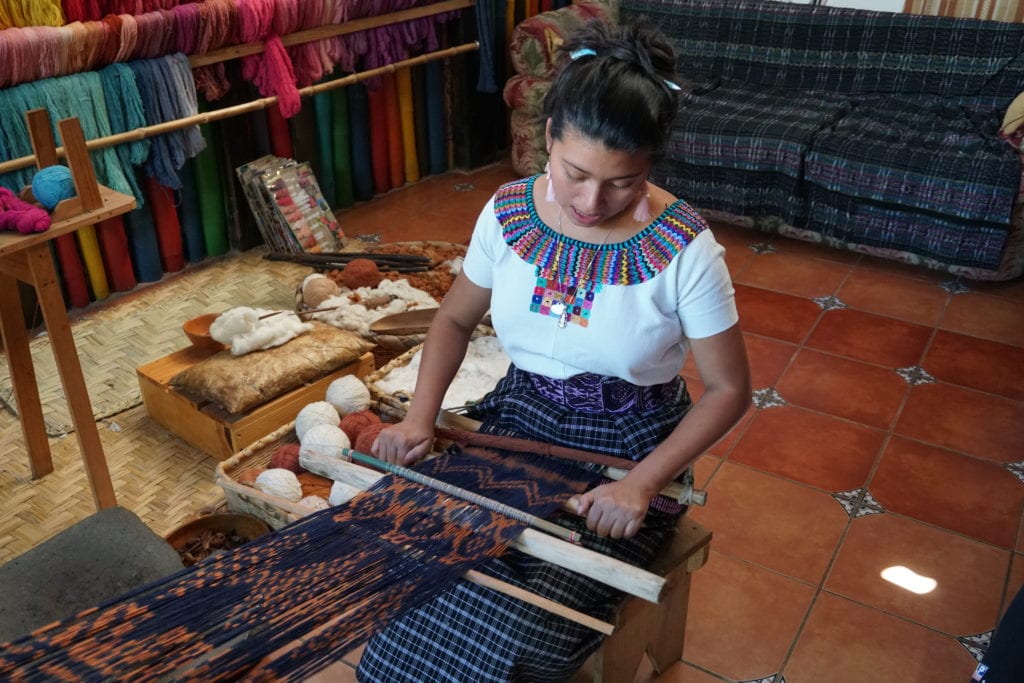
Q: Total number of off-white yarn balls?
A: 6